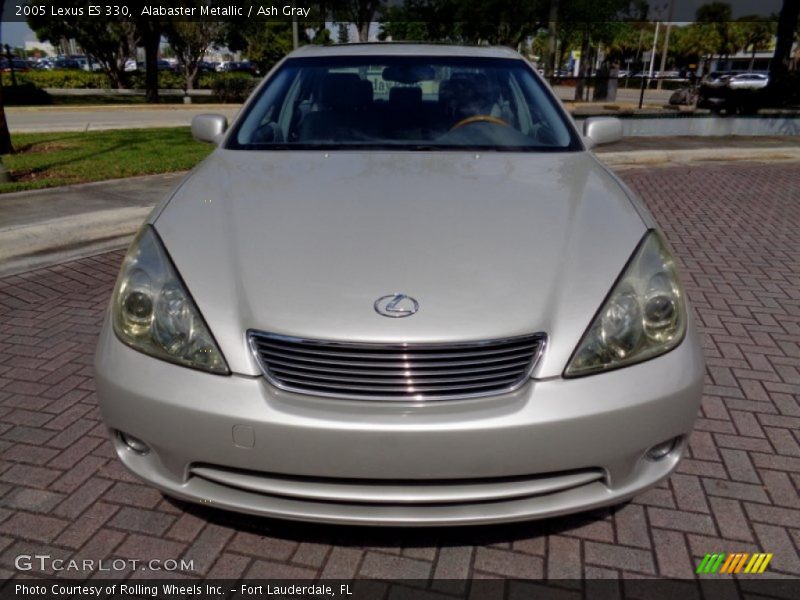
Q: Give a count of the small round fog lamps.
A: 2